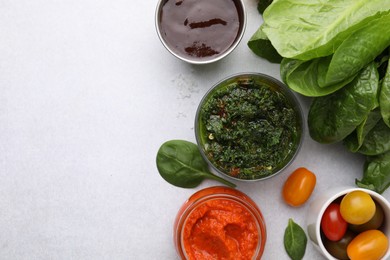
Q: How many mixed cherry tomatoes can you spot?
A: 6